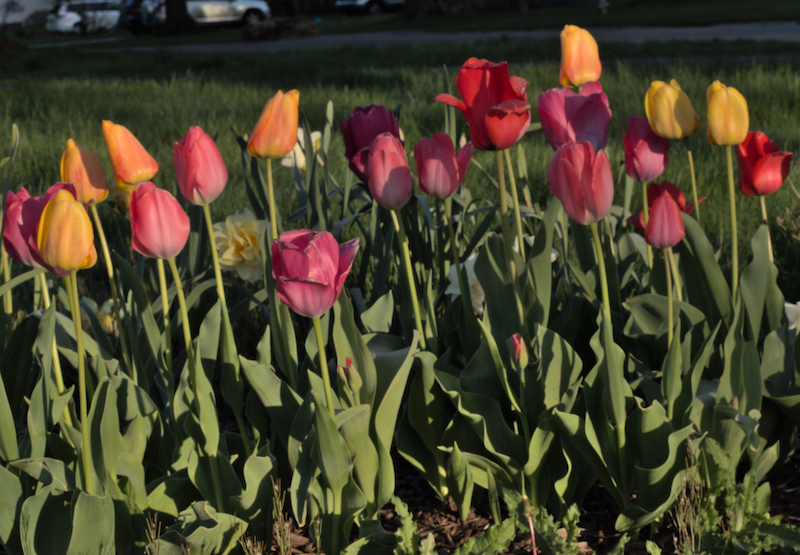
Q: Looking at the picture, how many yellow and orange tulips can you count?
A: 7